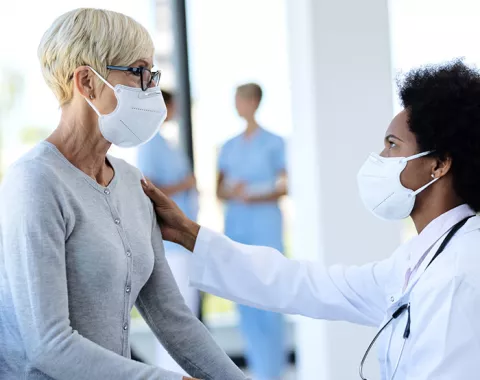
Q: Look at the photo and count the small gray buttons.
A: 5